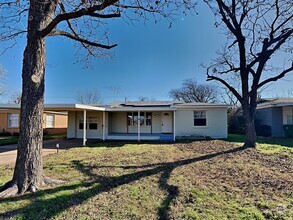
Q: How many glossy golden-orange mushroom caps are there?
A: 0